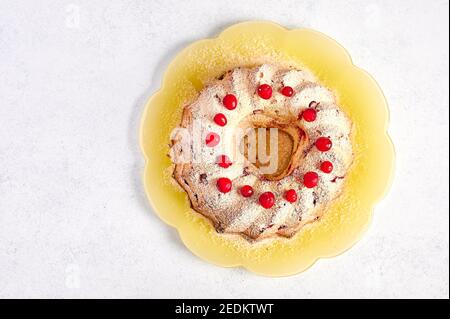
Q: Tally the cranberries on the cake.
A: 14